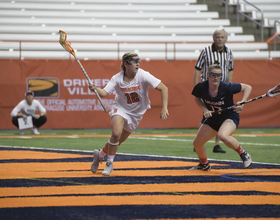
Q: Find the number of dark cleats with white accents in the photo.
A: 2